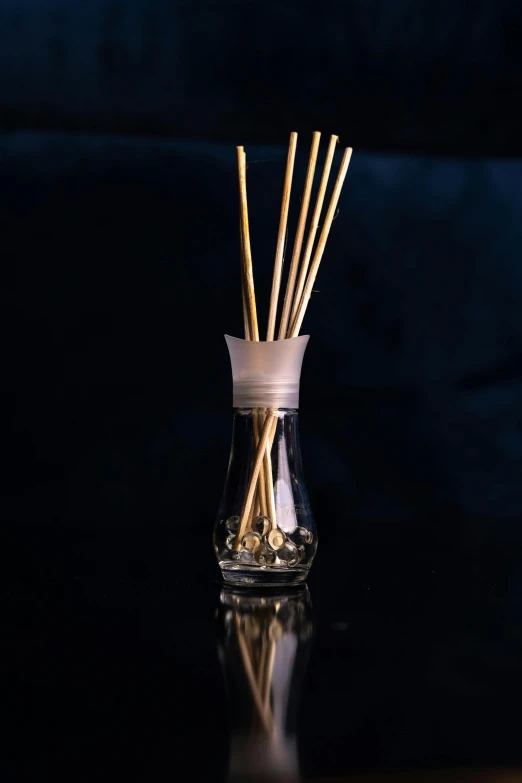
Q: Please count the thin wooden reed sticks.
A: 6